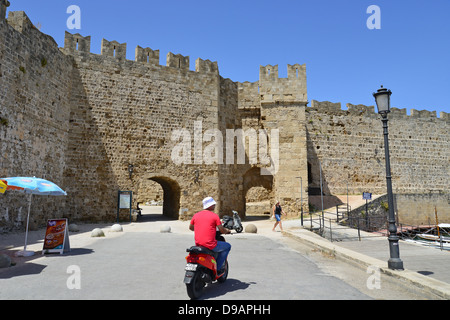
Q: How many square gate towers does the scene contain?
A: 1